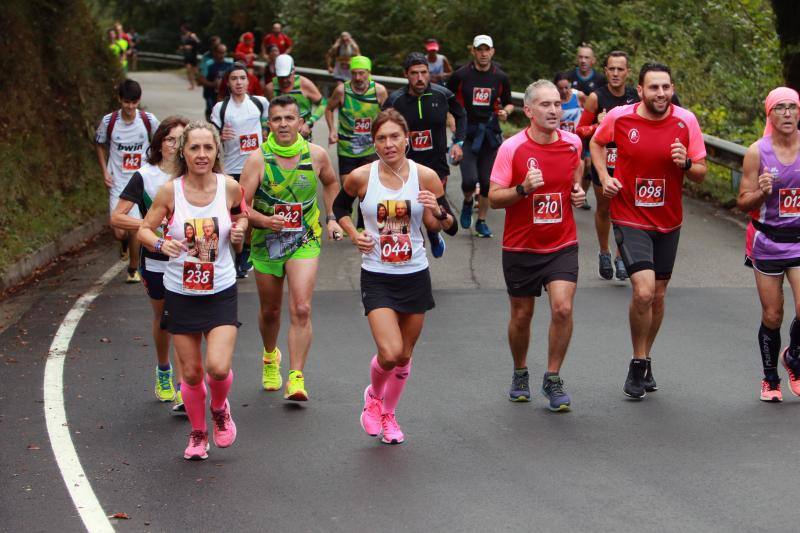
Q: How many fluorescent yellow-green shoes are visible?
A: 4